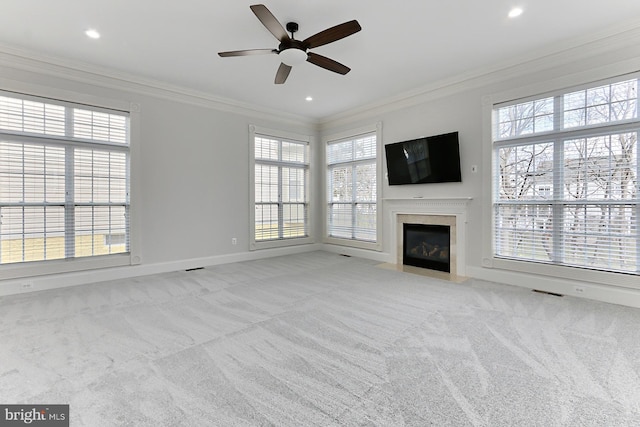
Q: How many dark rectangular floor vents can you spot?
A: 3